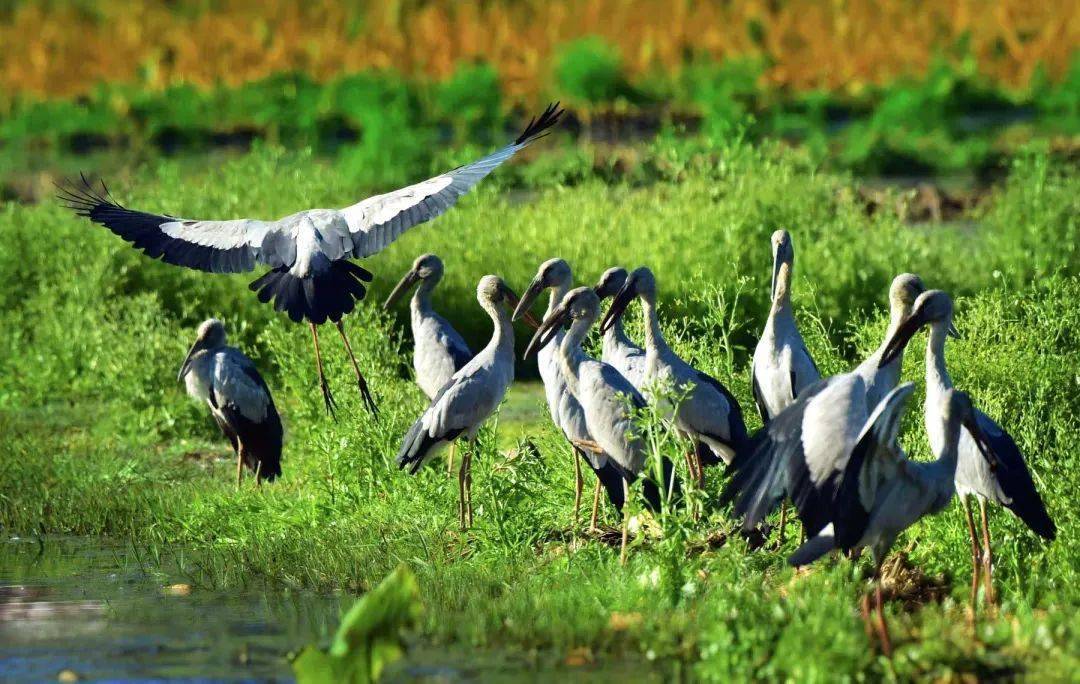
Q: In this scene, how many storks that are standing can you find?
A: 11